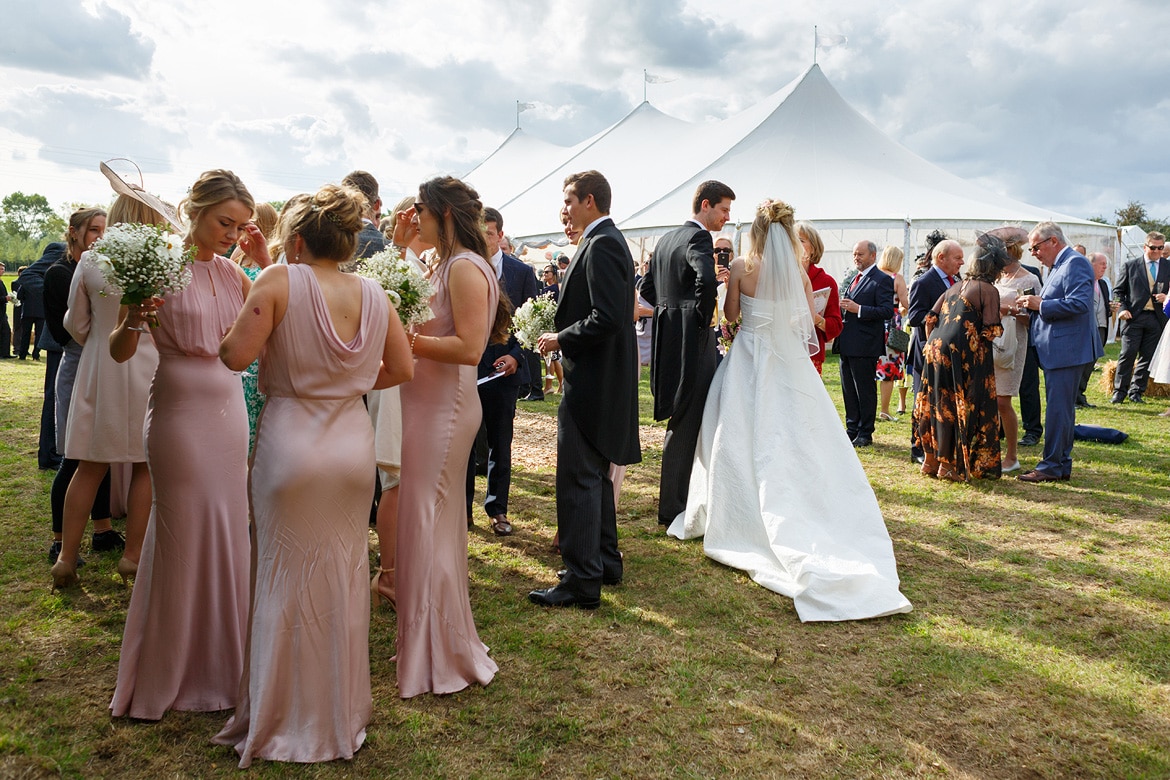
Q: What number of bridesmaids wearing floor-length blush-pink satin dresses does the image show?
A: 3